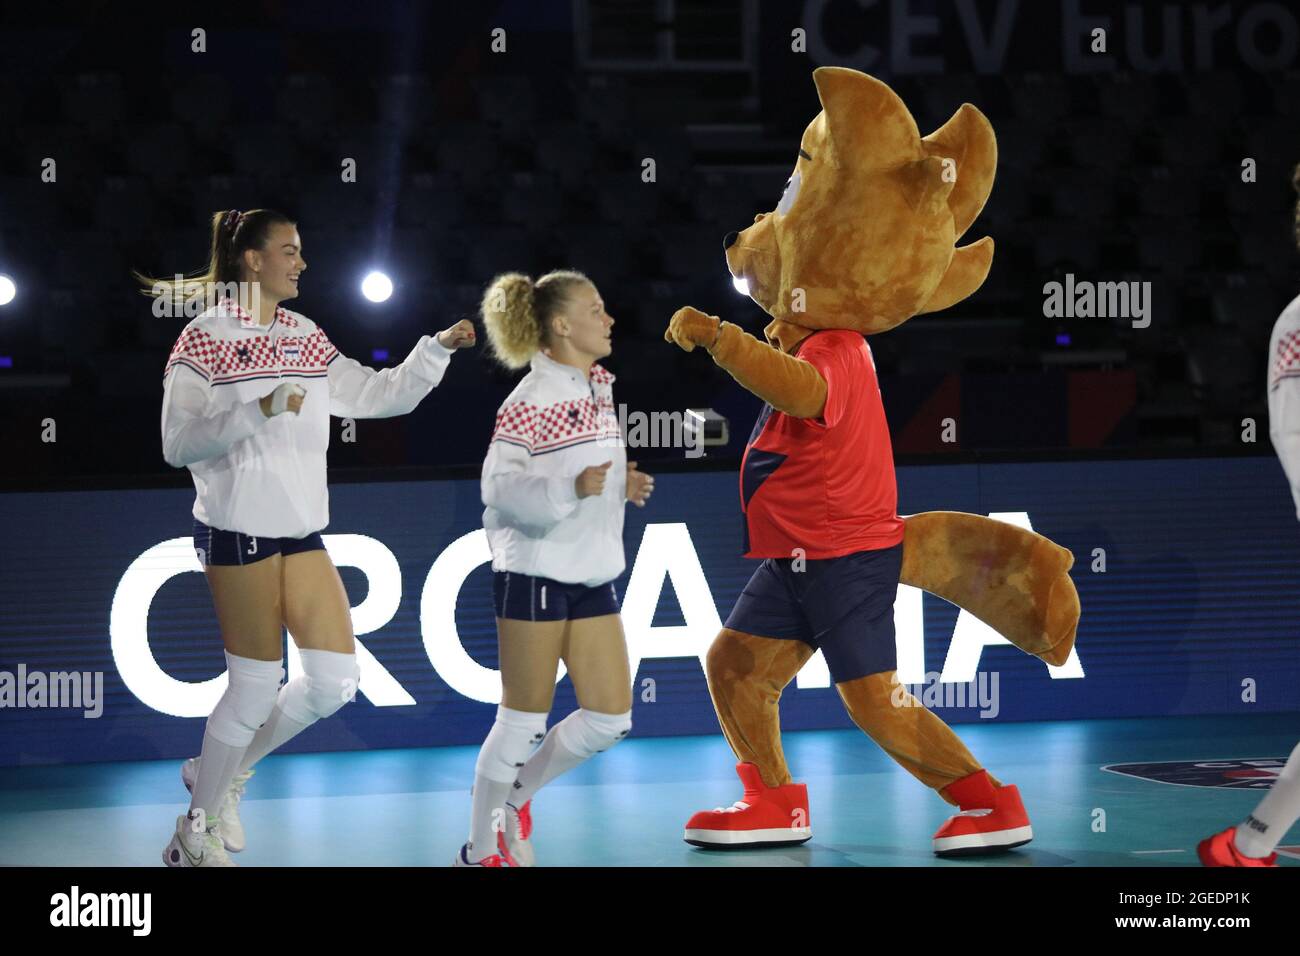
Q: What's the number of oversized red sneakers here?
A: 2